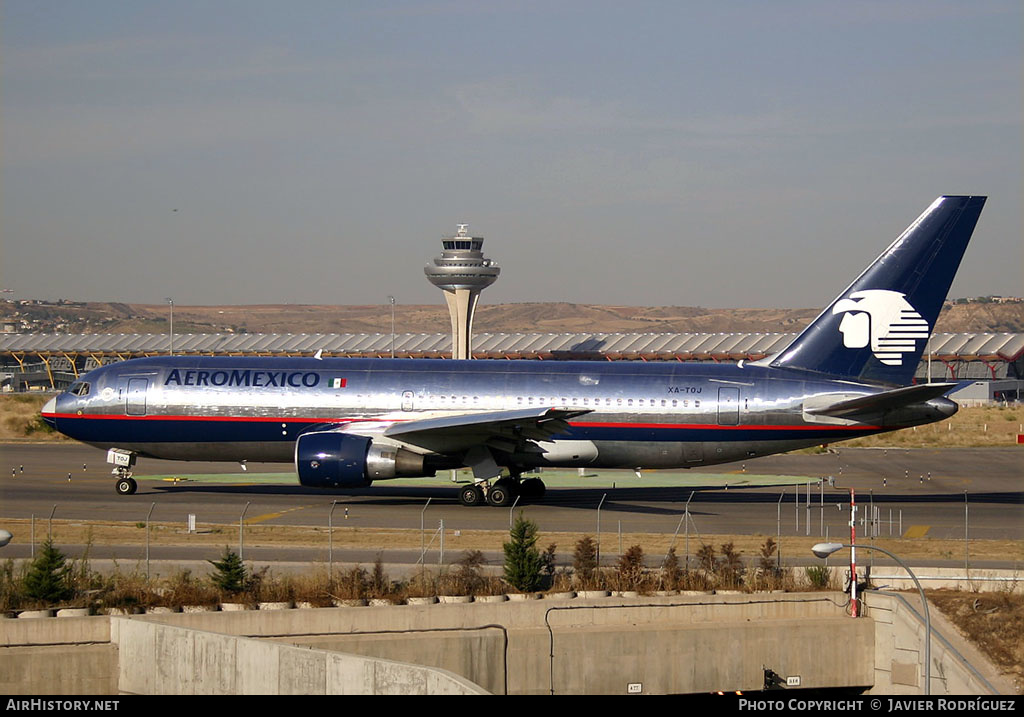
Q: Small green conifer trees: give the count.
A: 3